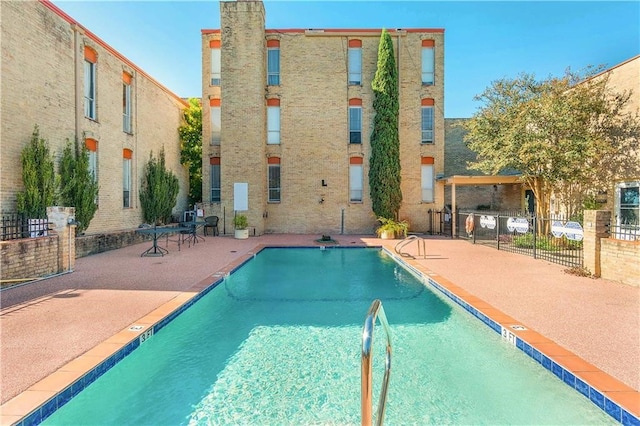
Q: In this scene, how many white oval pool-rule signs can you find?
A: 3